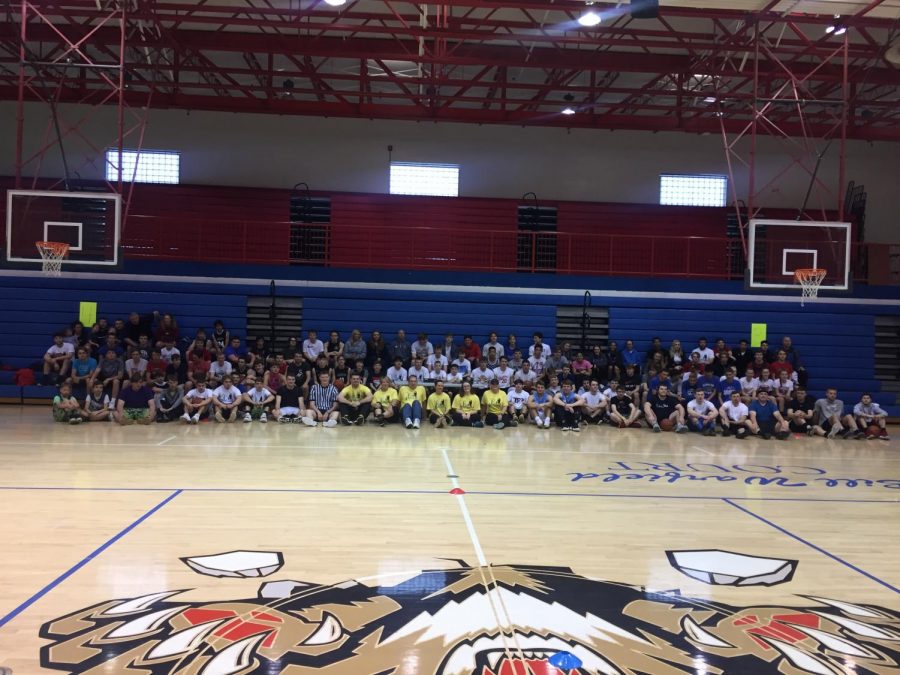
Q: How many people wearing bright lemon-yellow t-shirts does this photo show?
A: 6